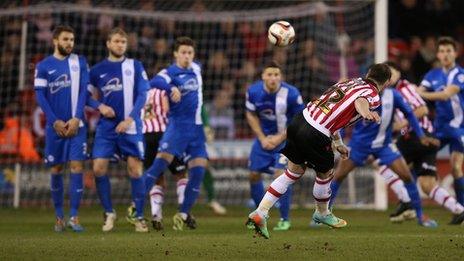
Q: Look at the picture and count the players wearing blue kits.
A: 6